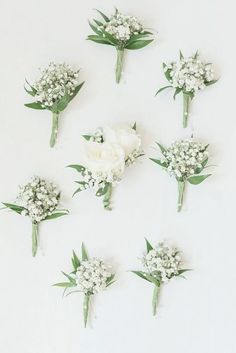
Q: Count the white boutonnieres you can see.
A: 8